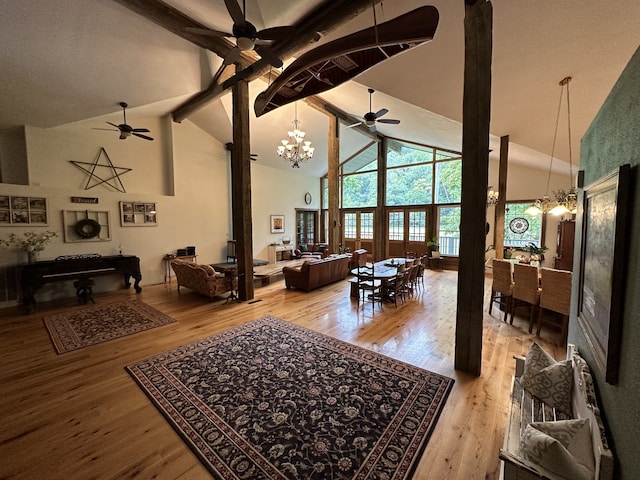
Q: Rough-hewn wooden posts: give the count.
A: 5